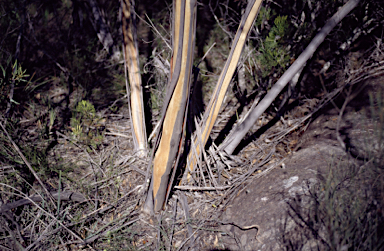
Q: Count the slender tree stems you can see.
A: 4